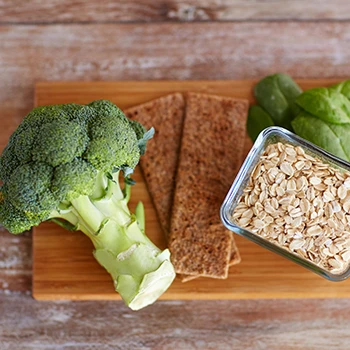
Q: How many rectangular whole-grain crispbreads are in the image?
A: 2